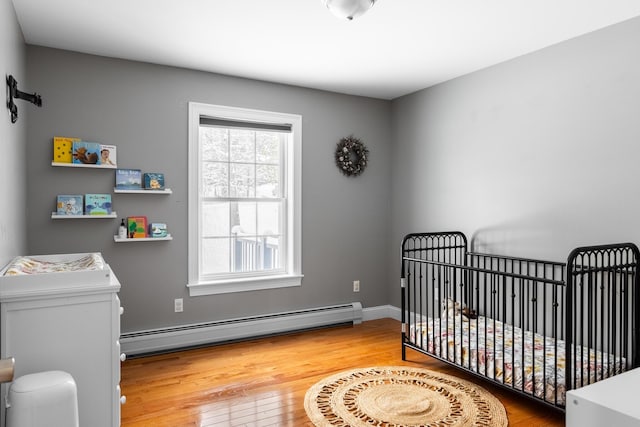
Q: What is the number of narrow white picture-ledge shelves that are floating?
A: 4